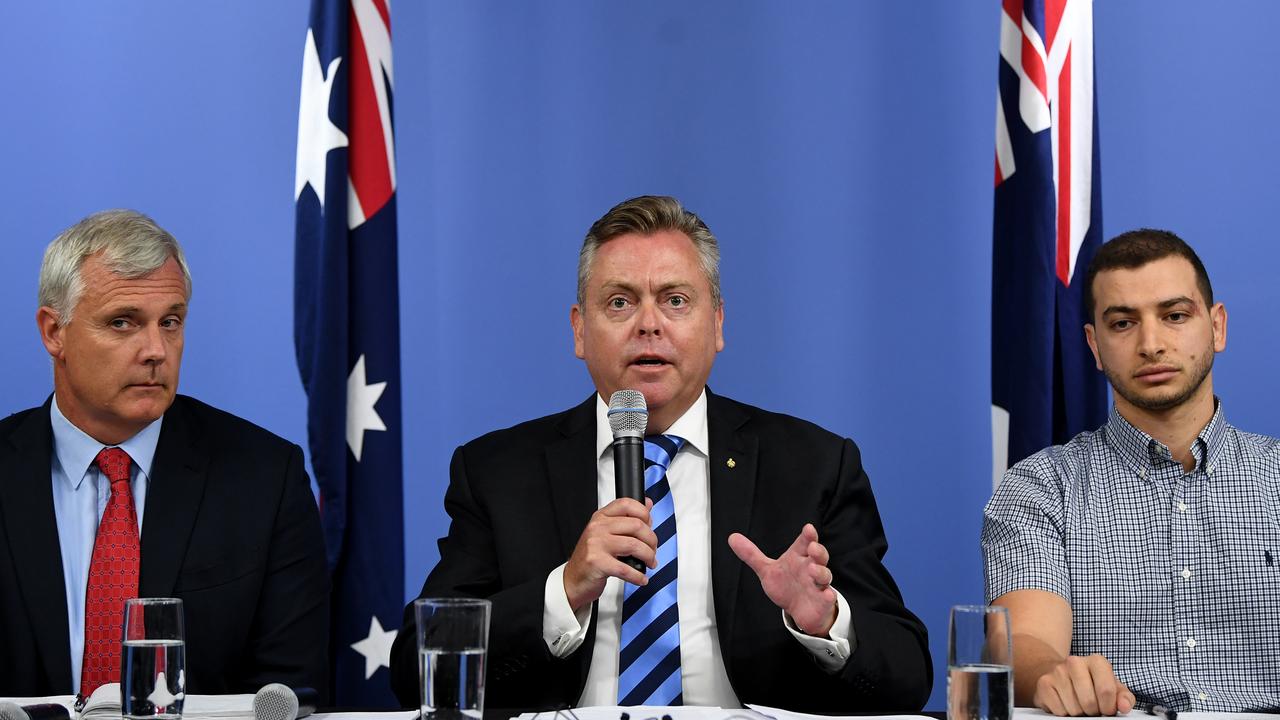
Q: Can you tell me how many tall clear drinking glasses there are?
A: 3